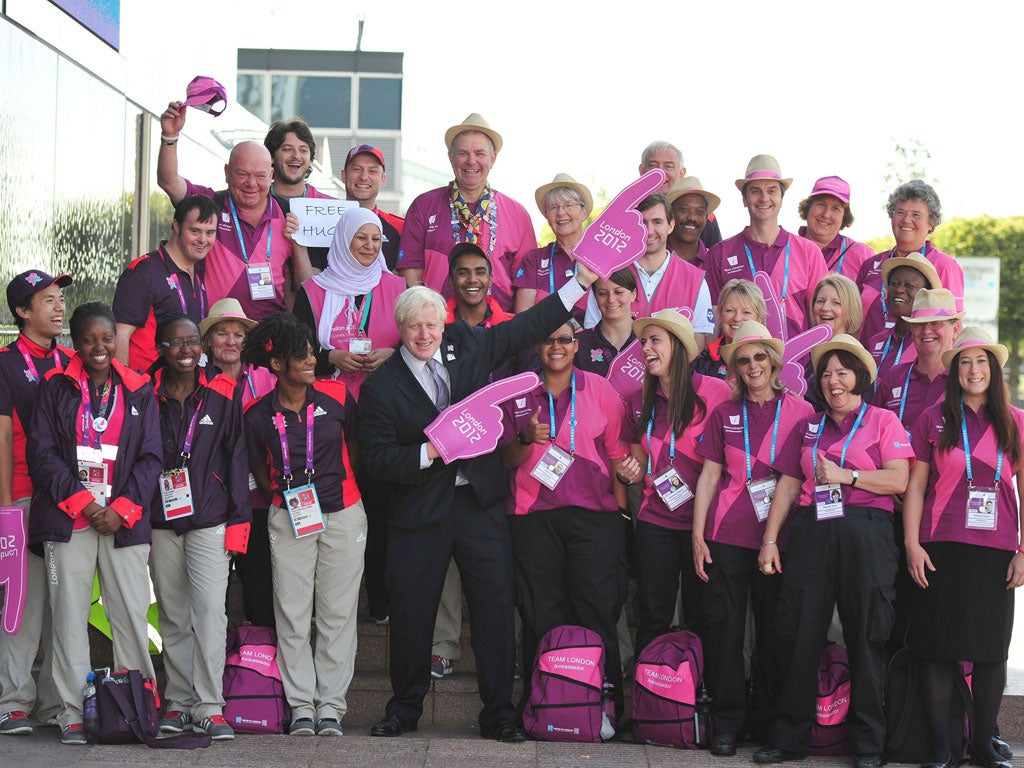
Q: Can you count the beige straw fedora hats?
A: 11